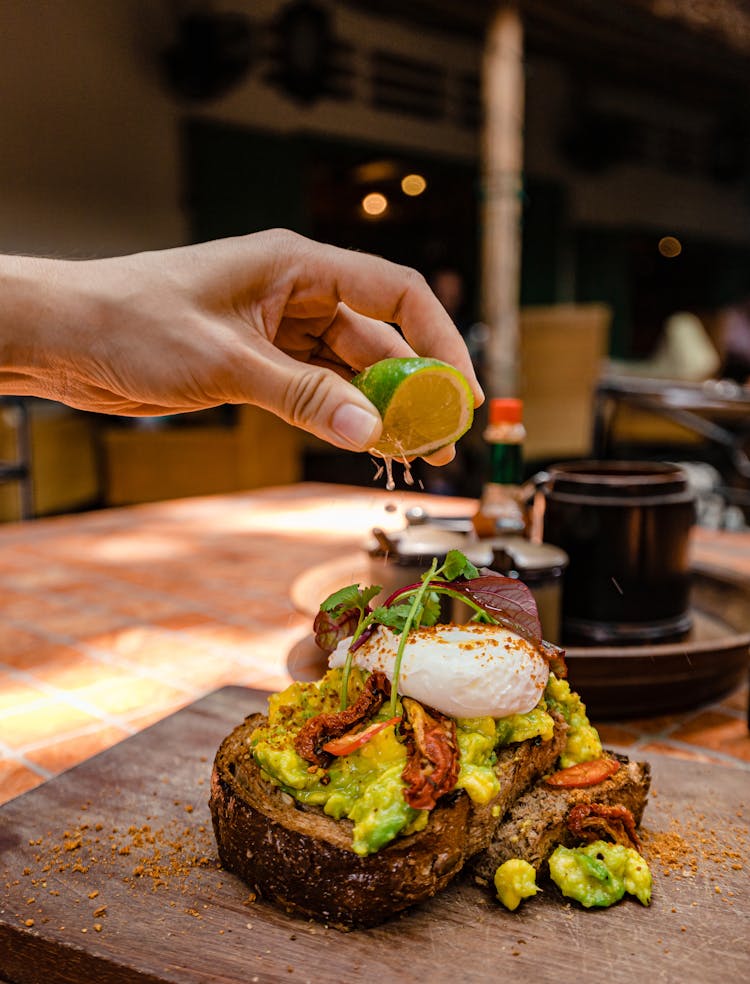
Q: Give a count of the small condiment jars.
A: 2